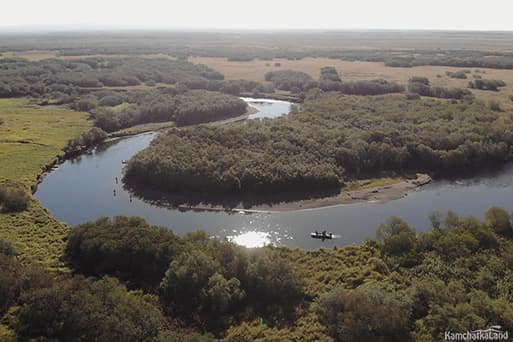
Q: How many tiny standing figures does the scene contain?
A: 3